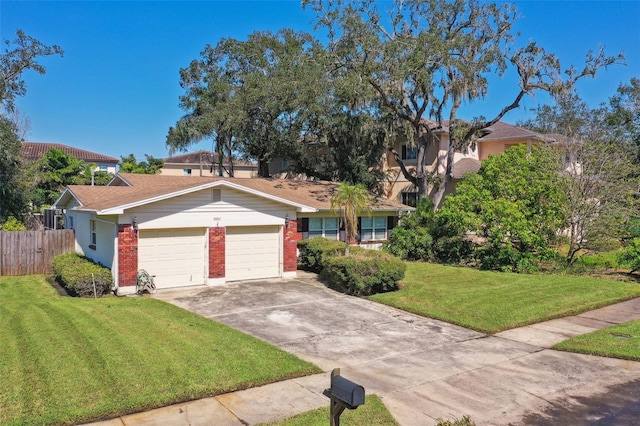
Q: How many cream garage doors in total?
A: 2